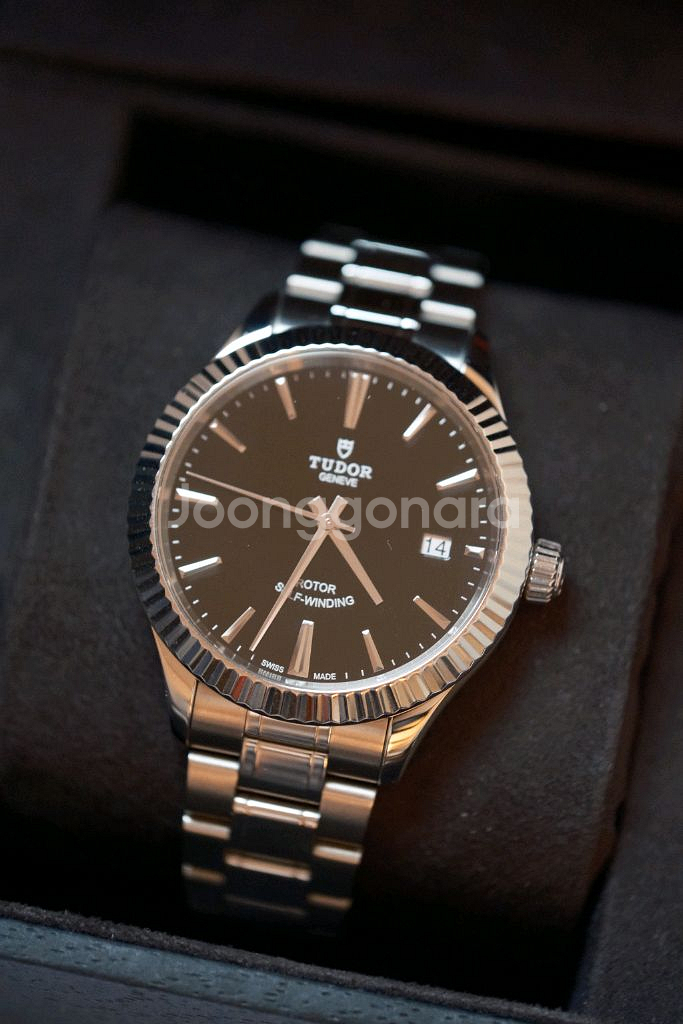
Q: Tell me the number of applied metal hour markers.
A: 12